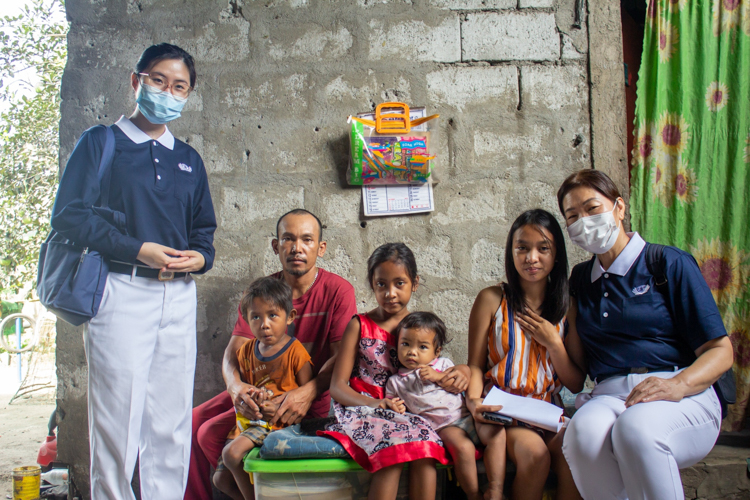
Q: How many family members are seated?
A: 5